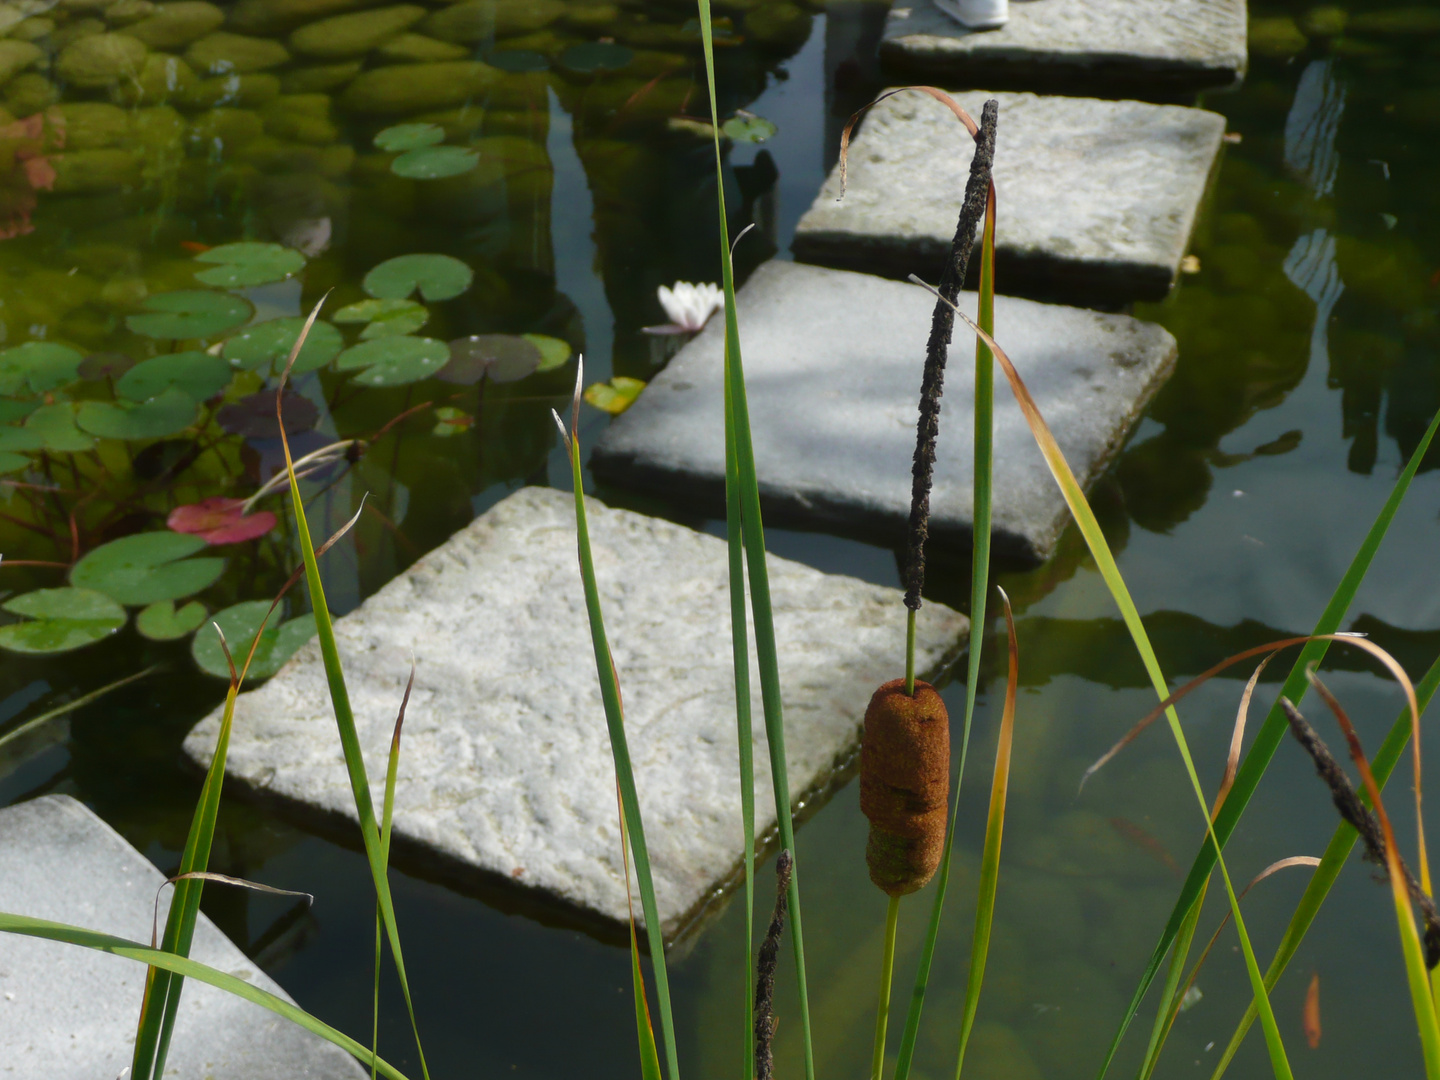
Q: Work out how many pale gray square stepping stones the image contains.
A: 5